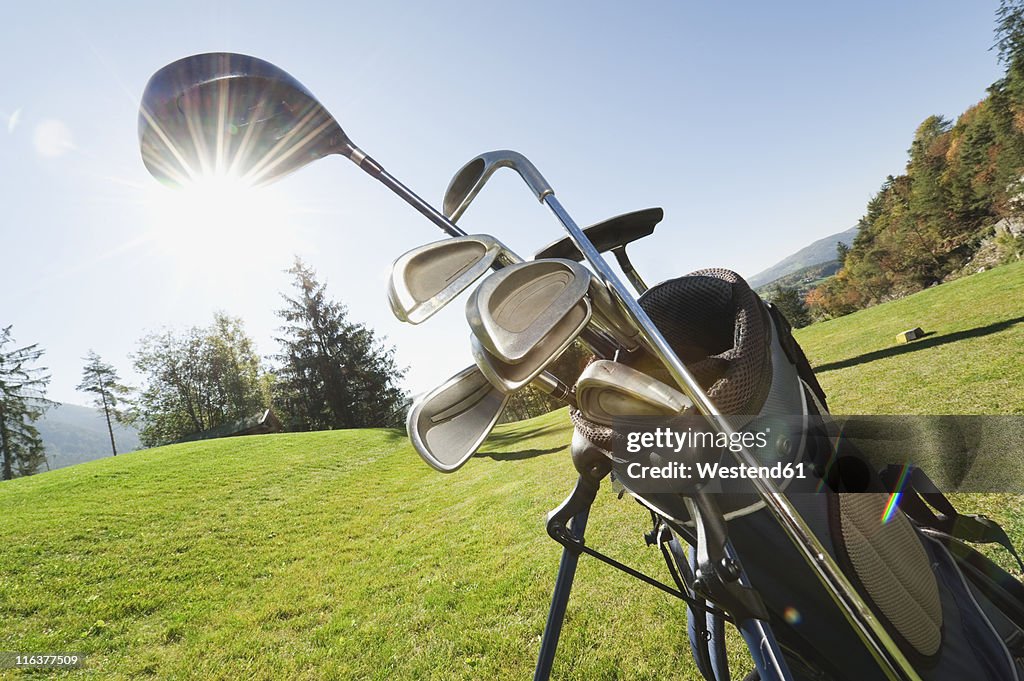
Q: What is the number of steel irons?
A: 6